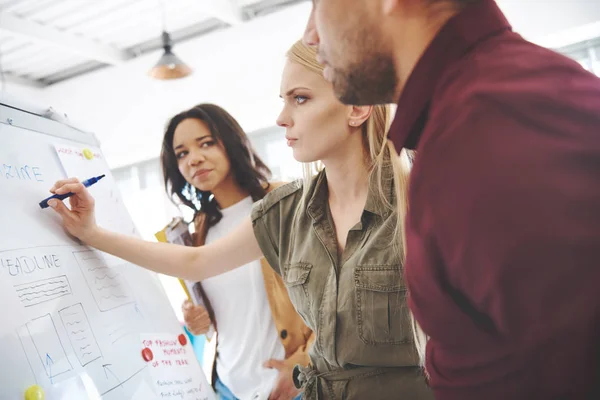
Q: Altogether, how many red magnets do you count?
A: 2